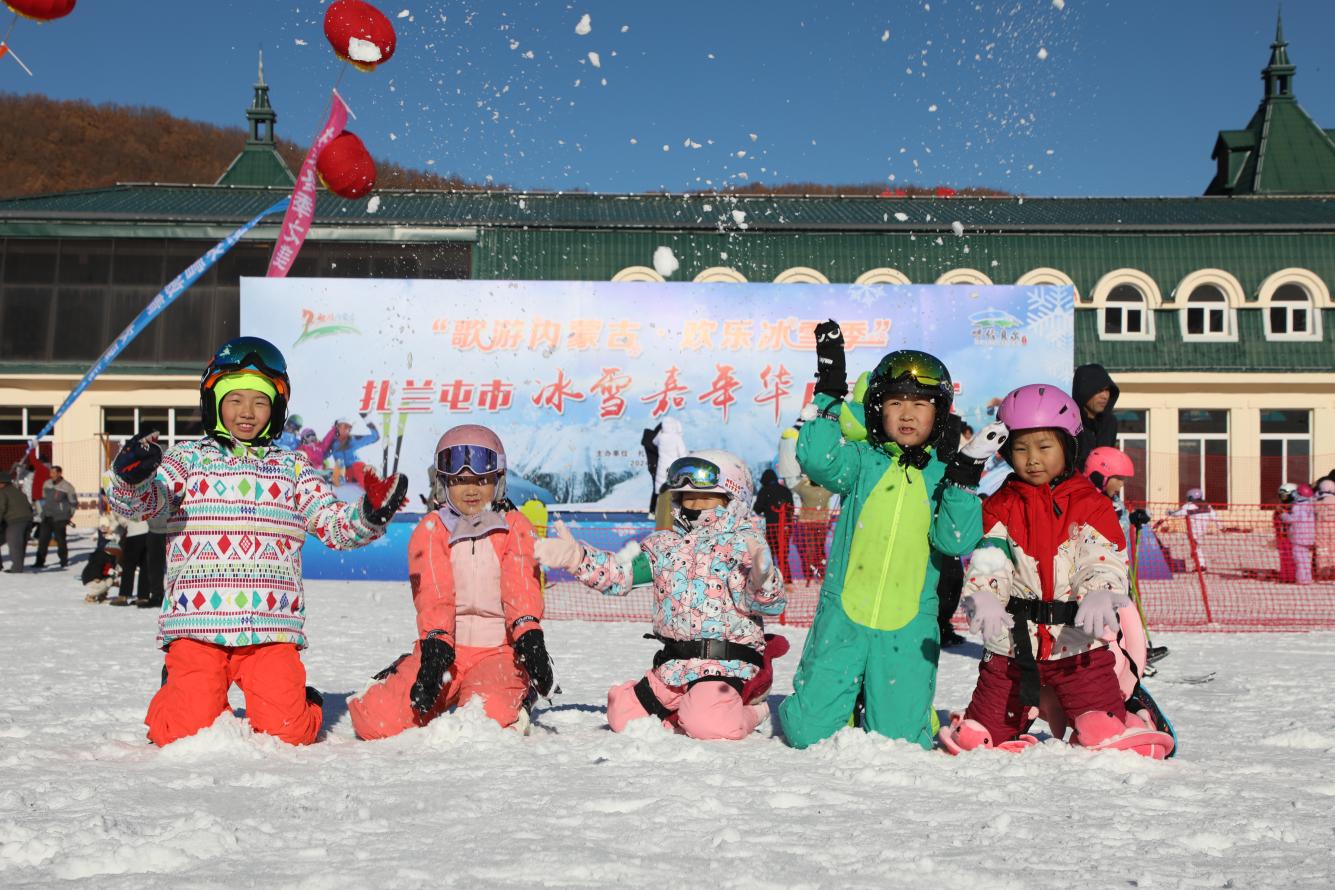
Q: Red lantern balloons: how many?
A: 3